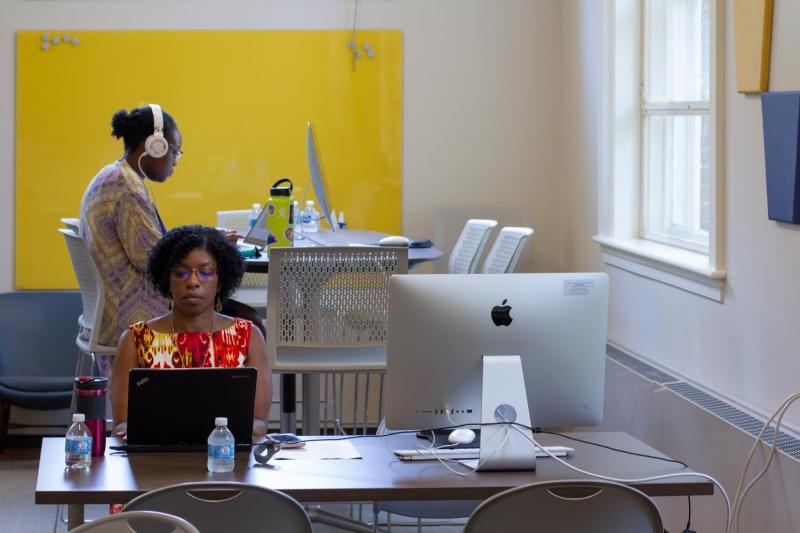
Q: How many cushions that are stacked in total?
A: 0